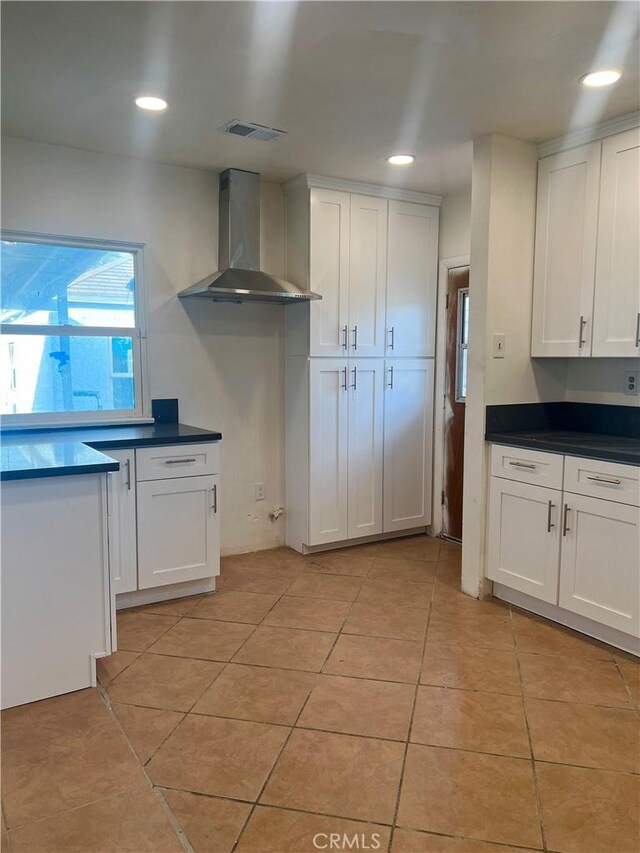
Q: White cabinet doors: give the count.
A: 12